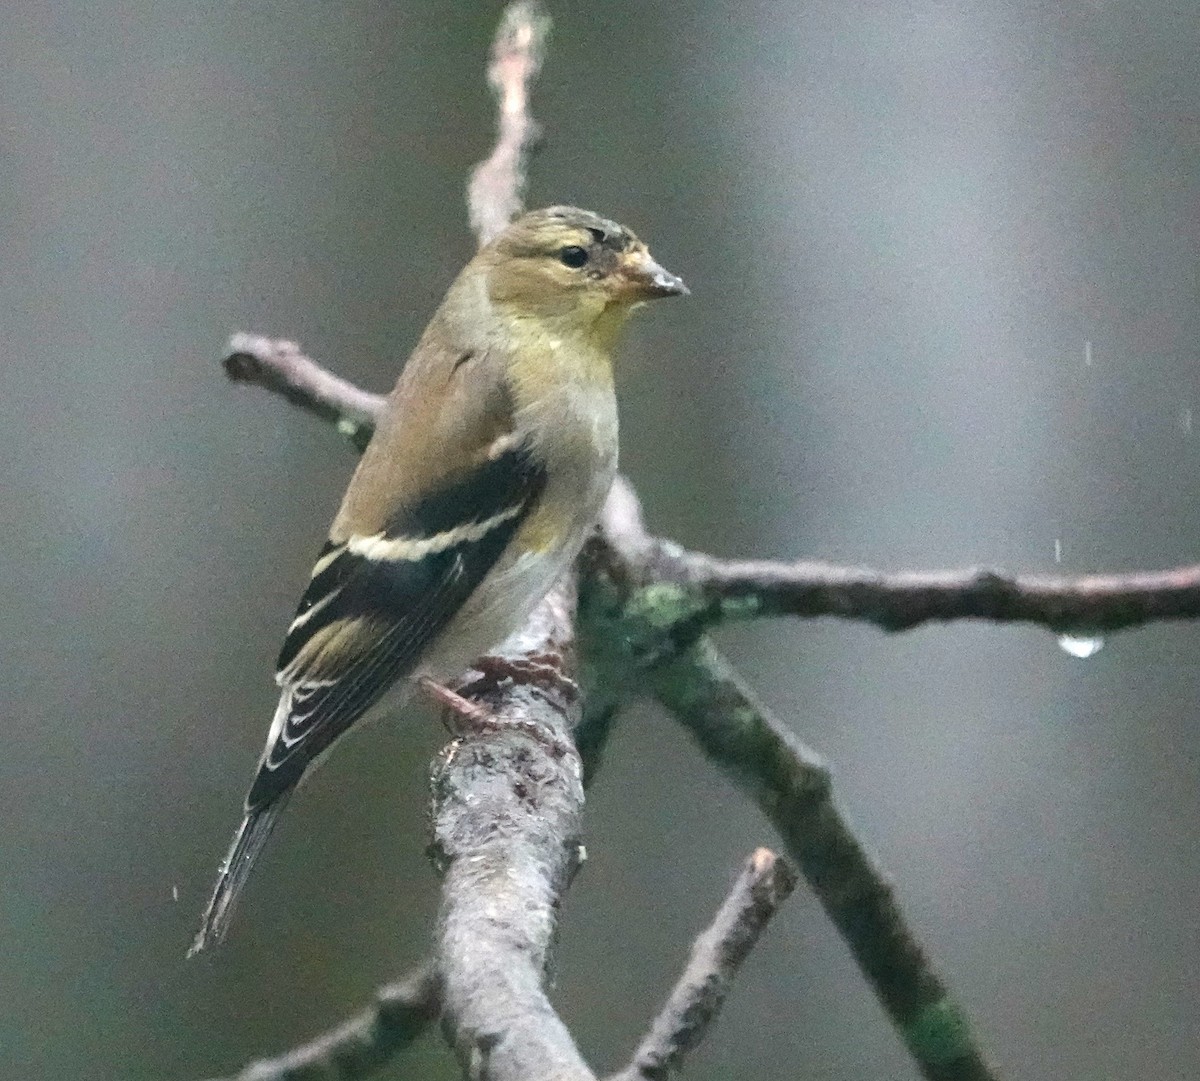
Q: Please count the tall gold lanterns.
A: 0